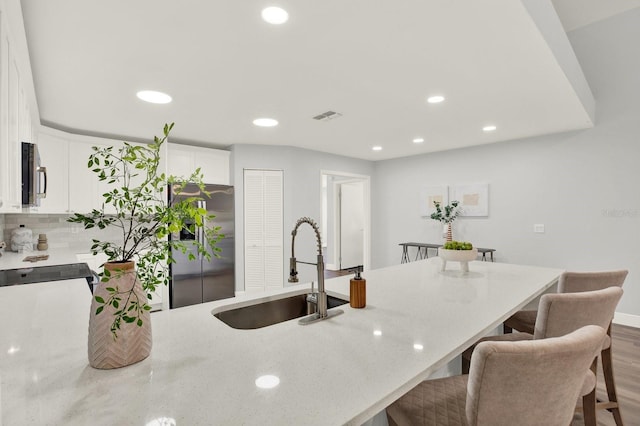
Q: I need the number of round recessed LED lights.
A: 7